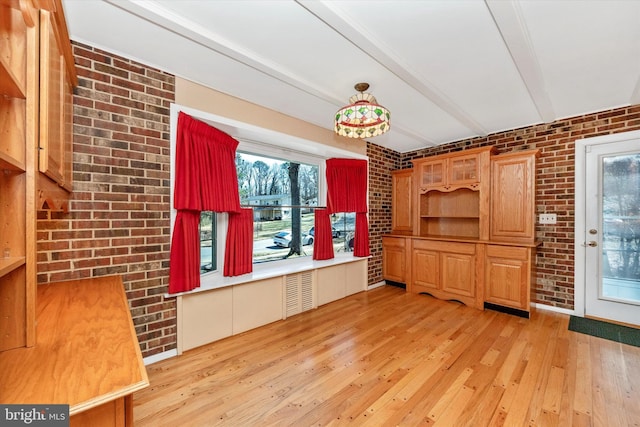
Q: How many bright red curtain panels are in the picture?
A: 6